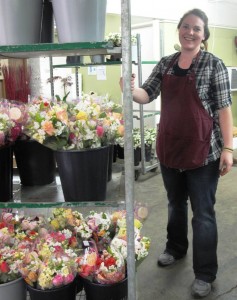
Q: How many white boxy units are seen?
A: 1